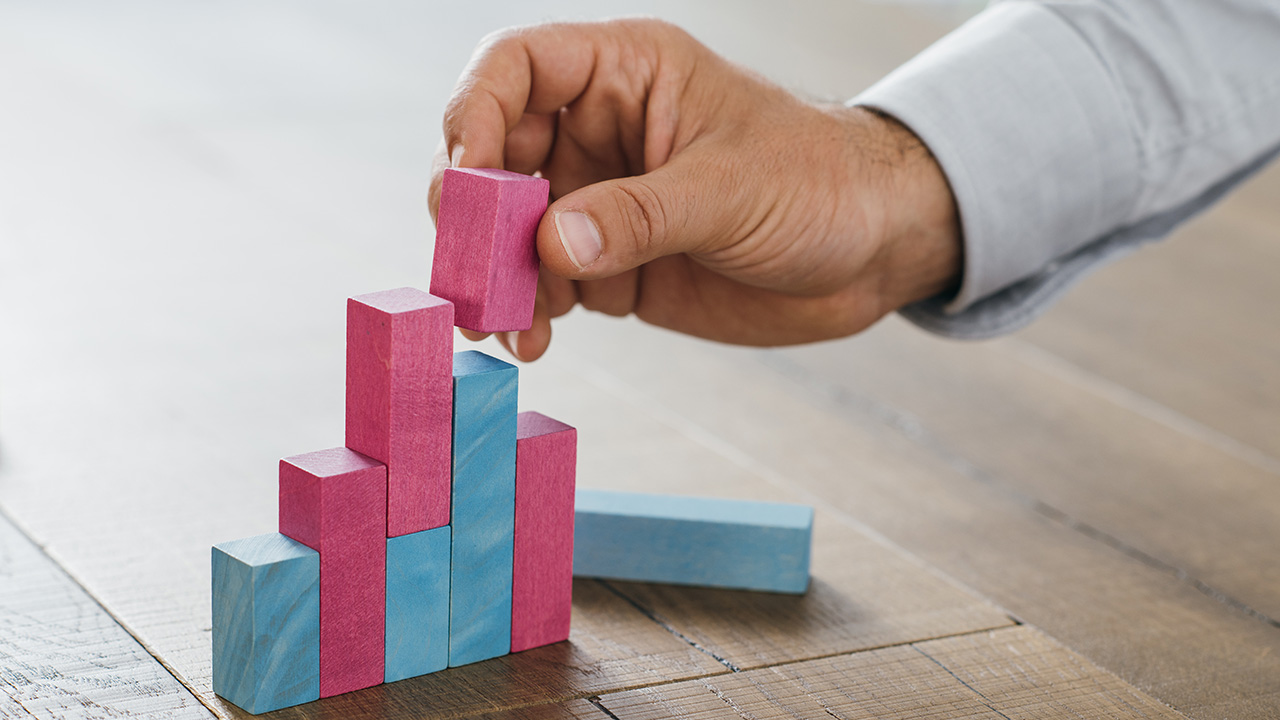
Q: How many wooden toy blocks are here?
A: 8